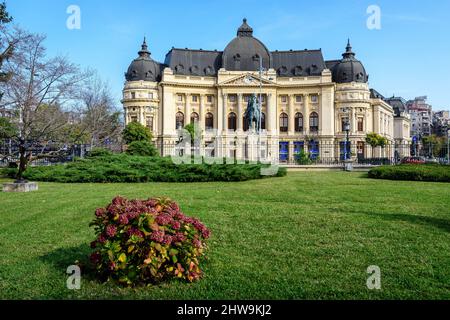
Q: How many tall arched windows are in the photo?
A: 9